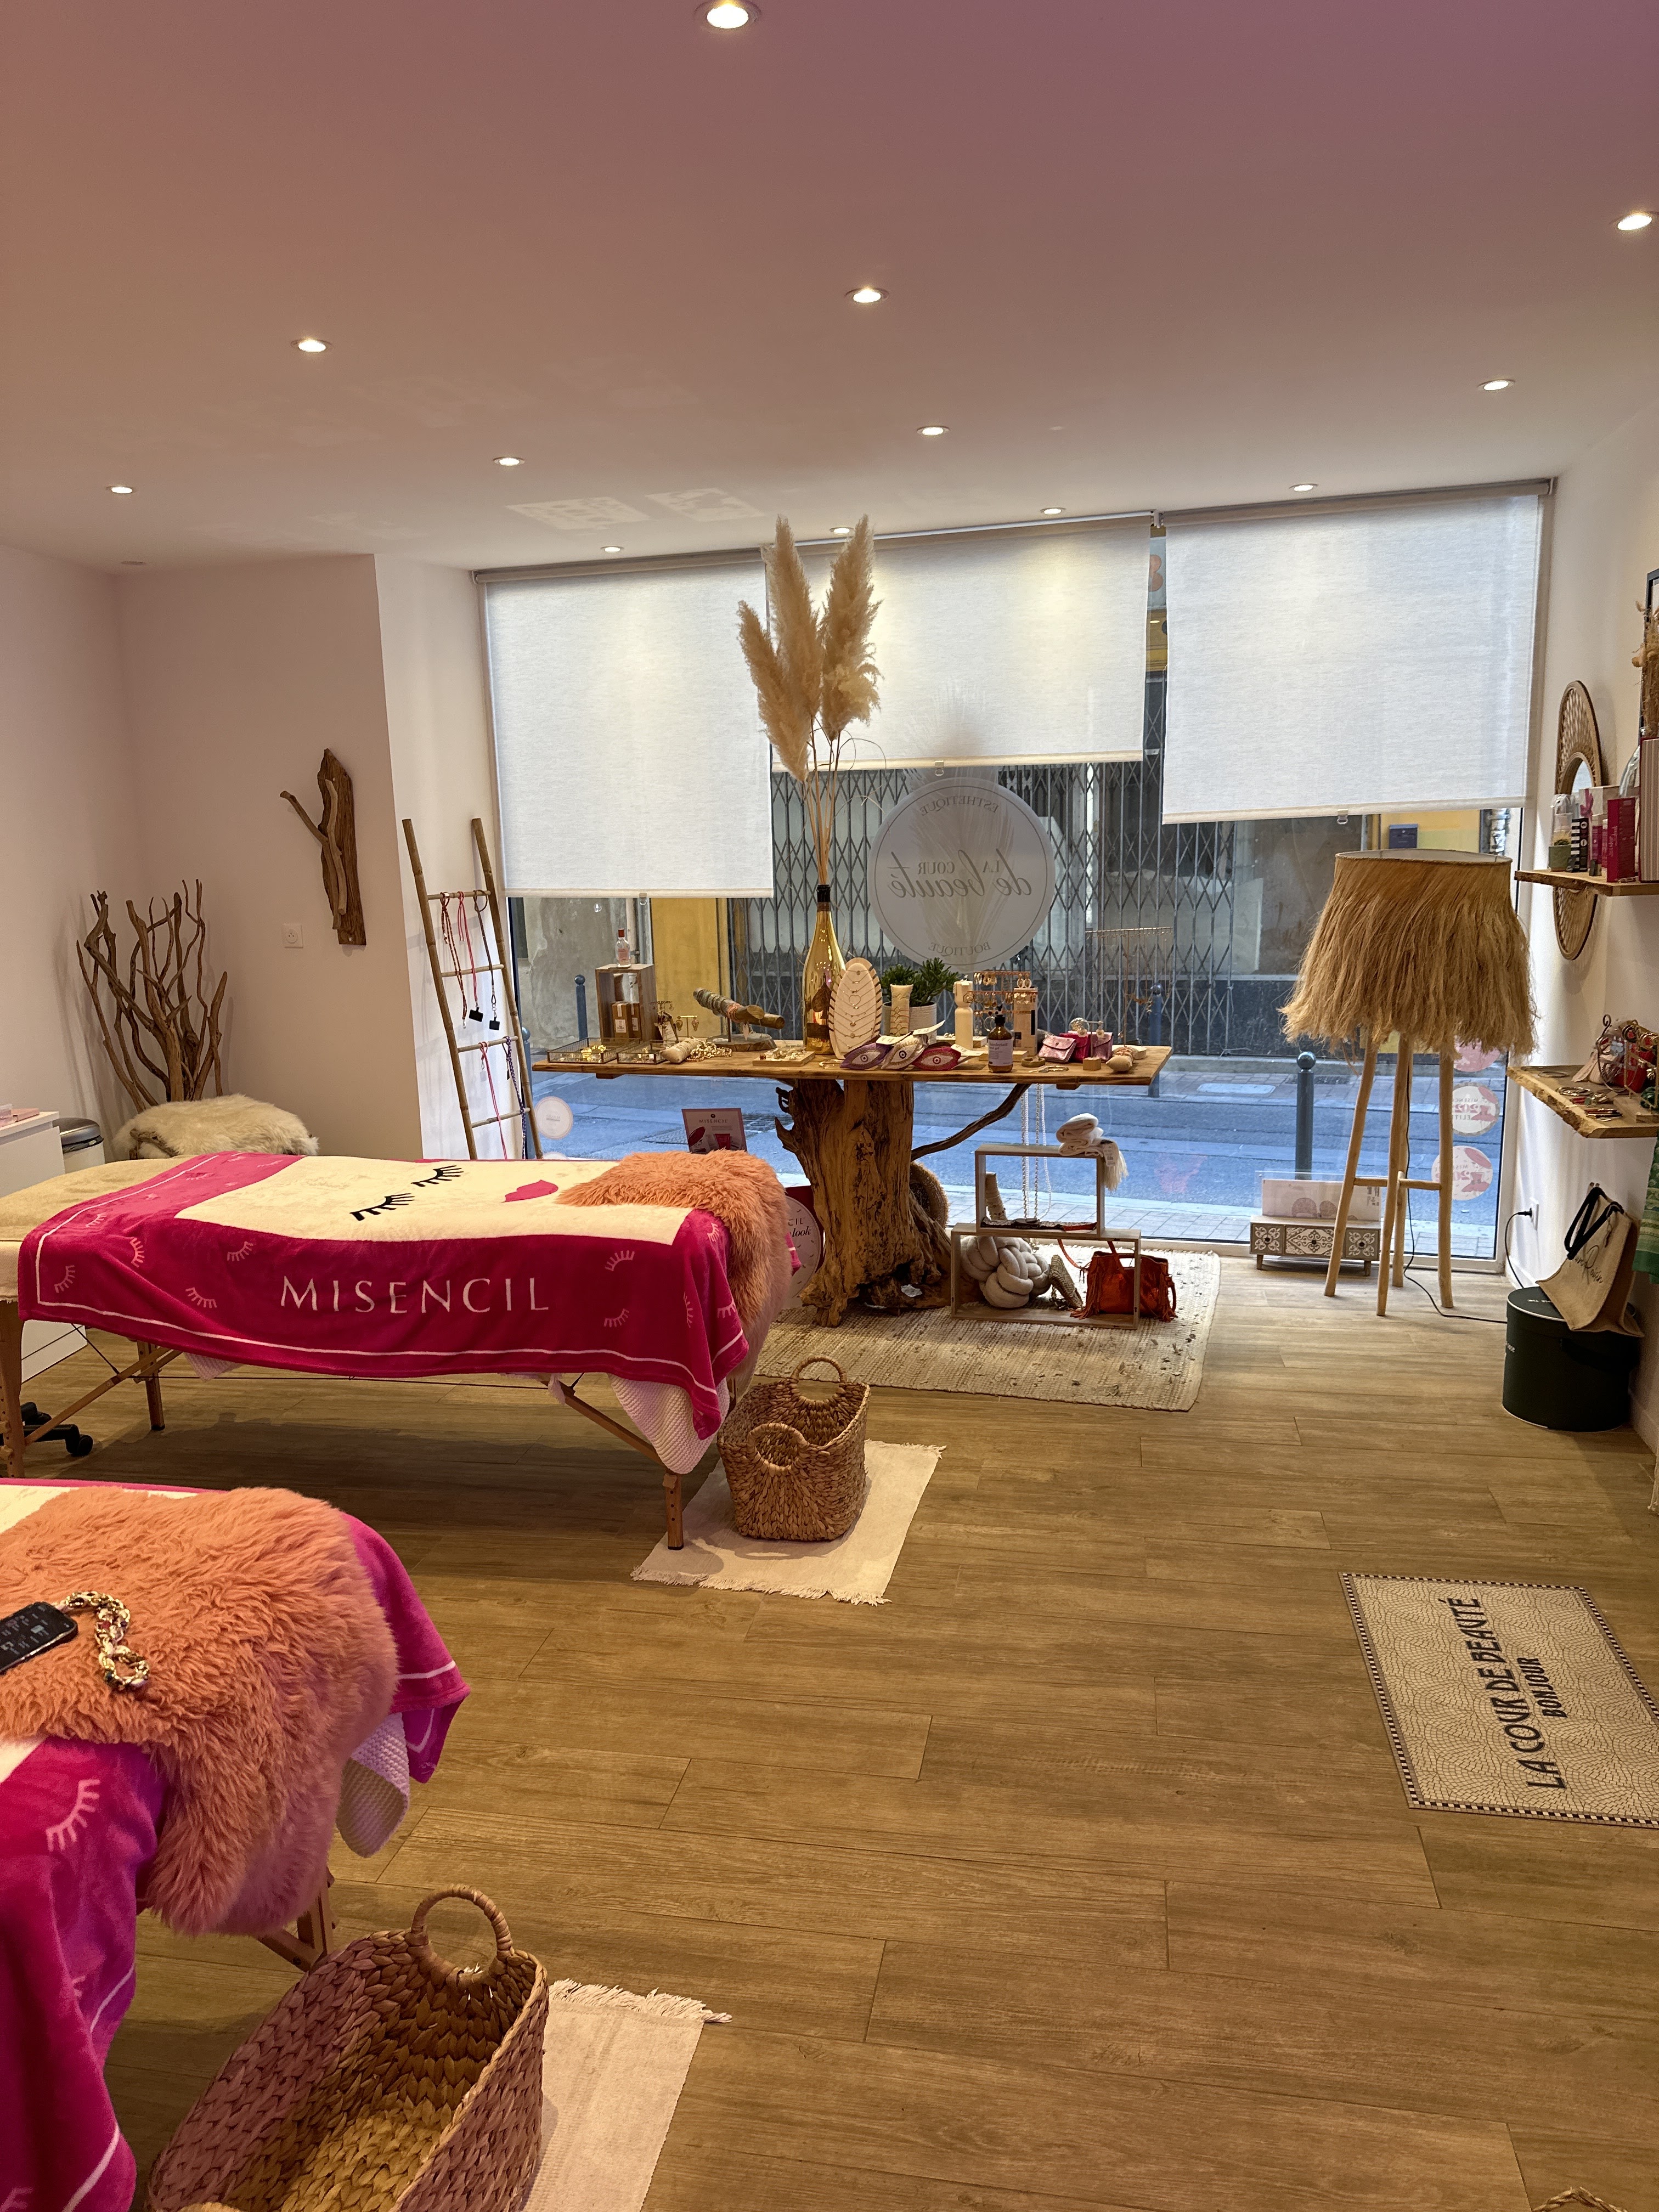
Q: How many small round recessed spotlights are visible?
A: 12